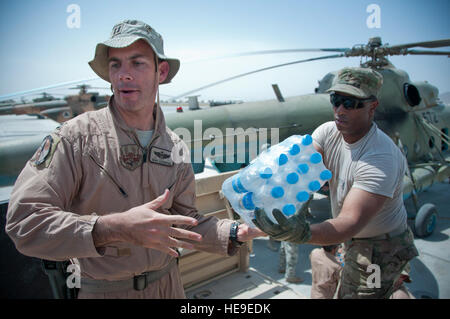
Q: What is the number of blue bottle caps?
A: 12